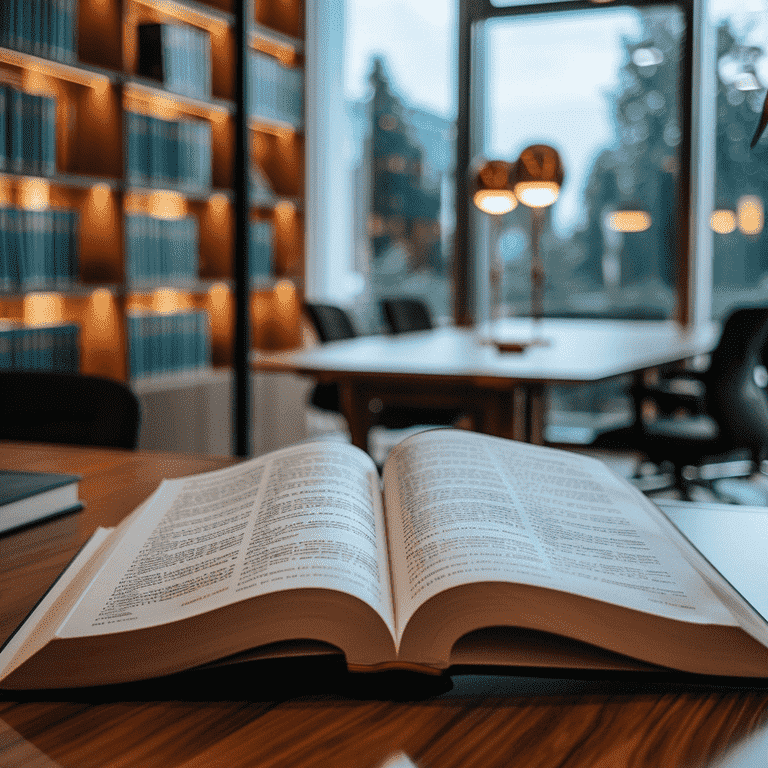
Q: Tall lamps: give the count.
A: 2